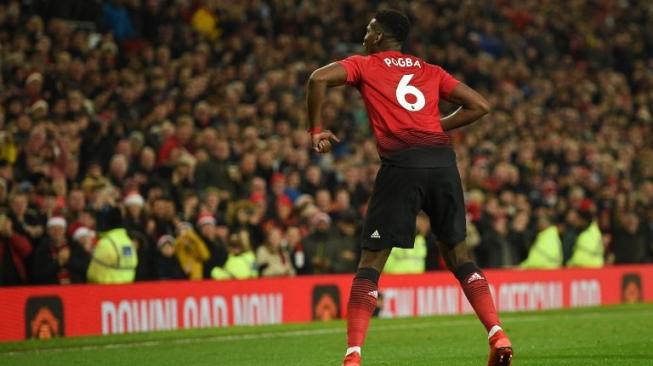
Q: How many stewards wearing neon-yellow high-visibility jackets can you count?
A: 5